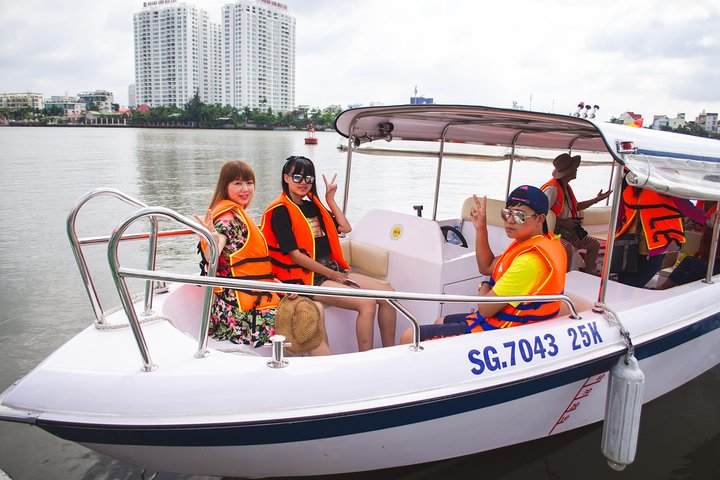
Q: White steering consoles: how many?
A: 1